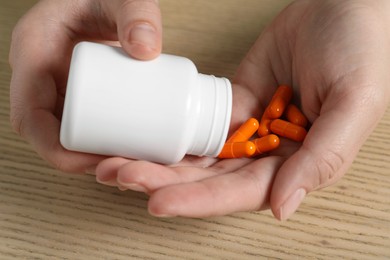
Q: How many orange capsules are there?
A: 7